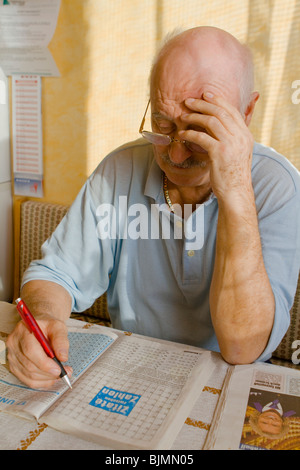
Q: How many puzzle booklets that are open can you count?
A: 1